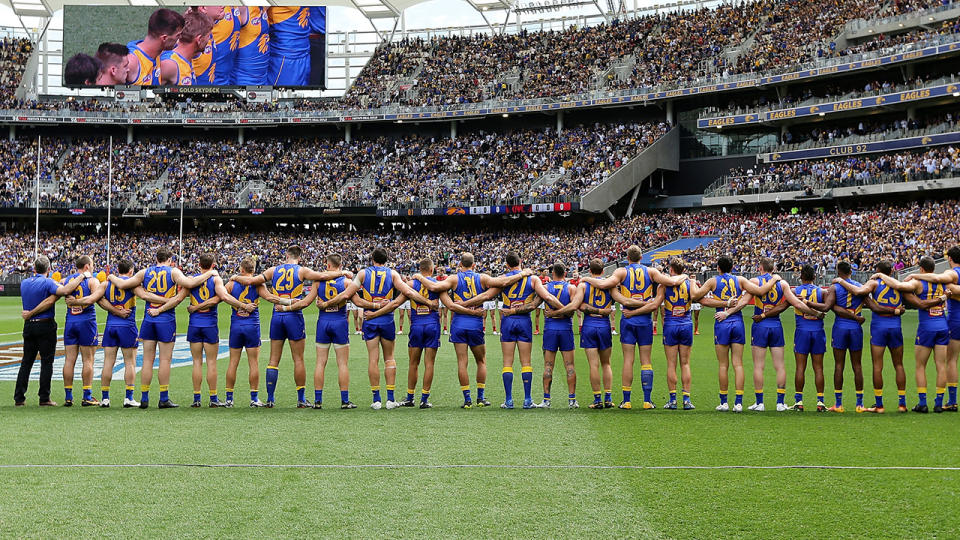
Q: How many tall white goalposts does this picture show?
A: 3